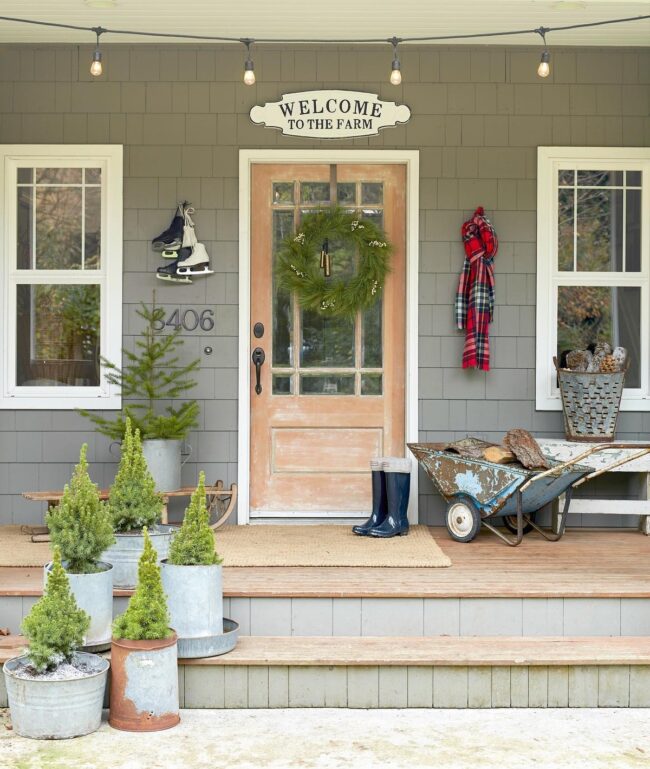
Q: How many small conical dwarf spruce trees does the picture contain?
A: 5